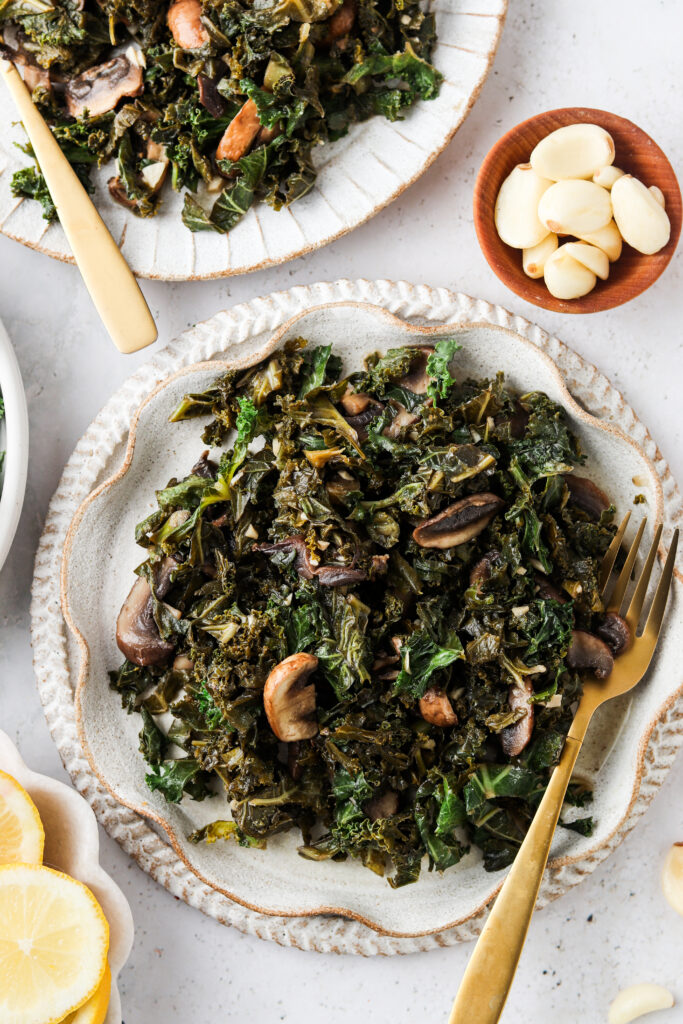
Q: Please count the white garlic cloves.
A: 12